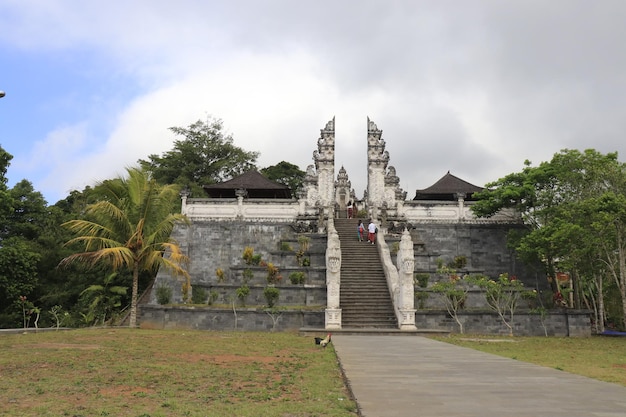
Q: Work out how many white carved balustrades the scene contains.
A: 2